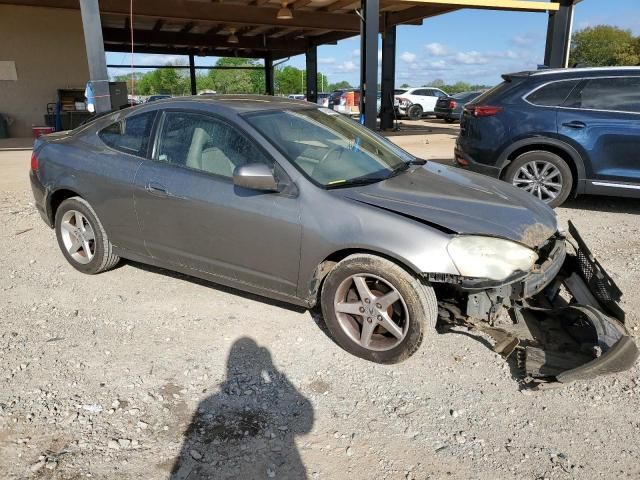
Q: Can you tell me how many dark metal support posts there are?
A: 6